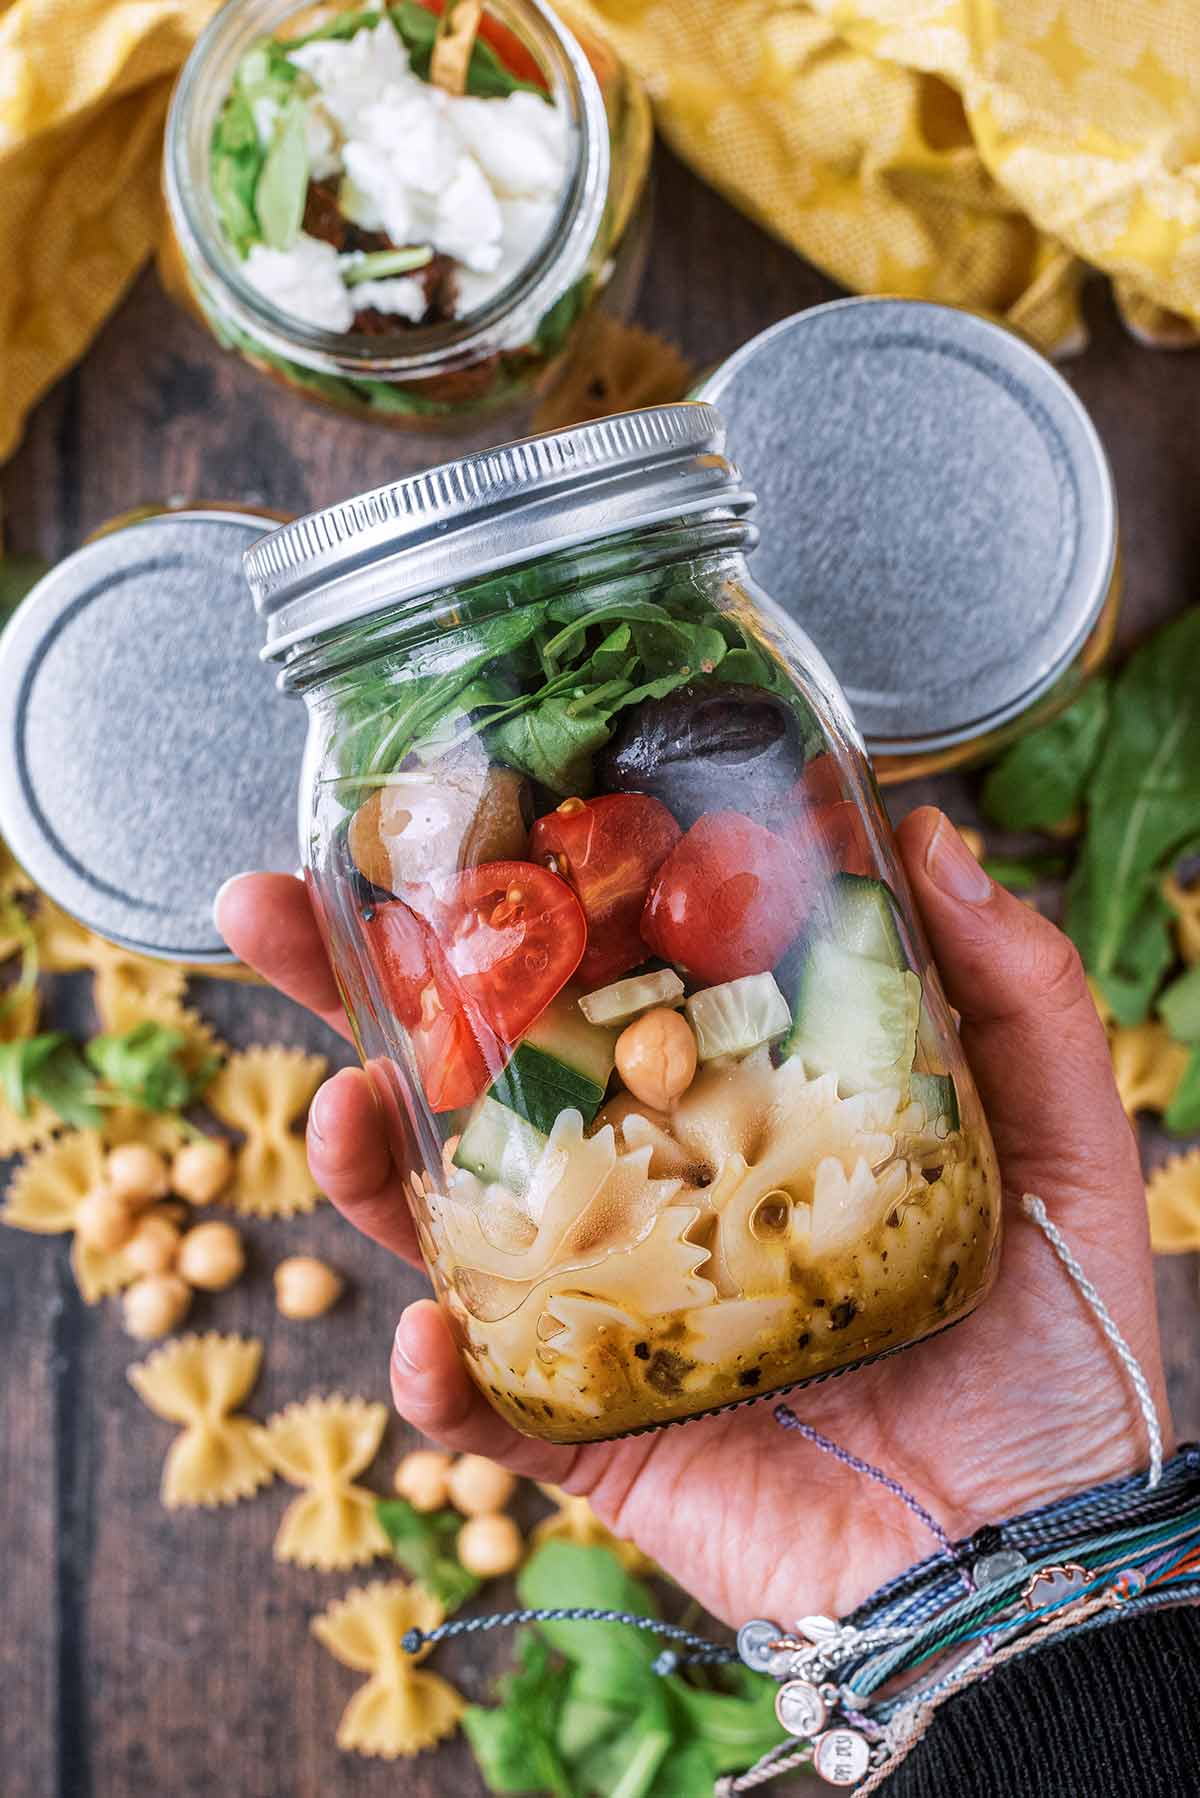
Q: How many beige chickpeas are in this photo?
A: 11